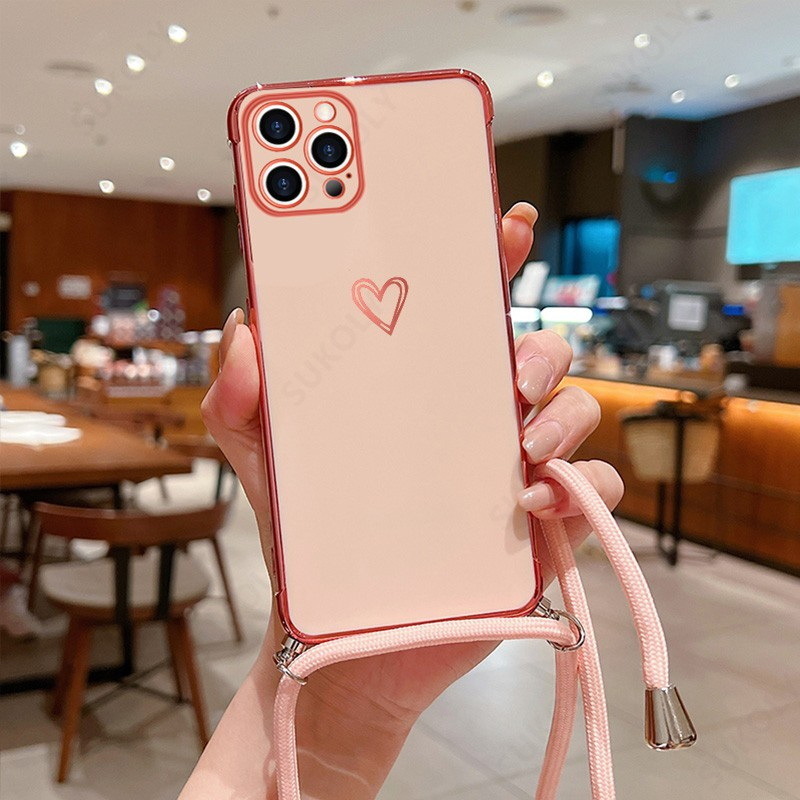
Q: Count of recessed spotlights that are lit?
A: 11